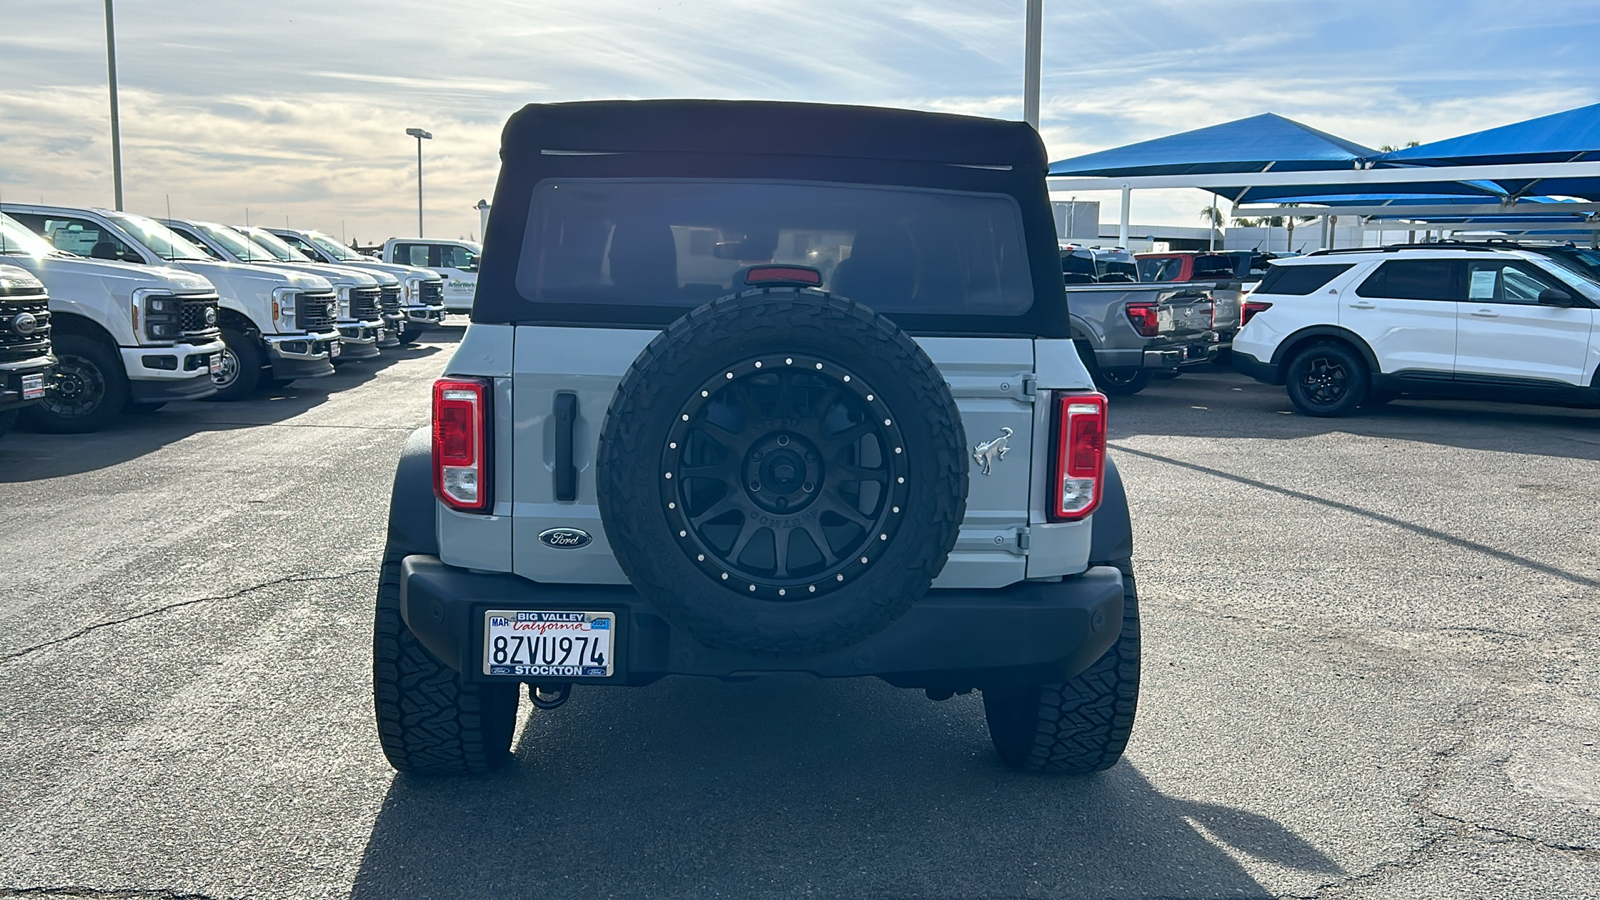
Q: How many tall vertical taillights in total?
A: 2